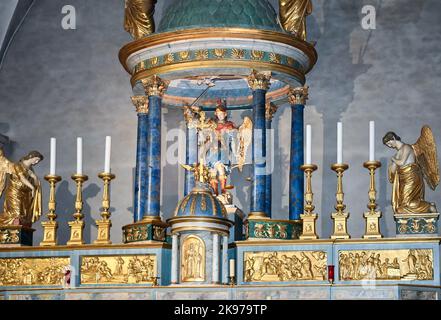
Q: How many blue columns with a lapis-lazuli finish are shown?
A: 6